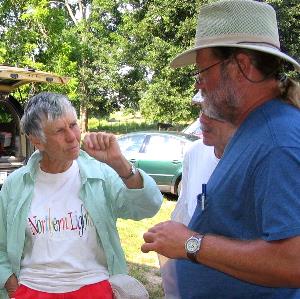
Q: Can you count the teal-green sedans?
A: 1